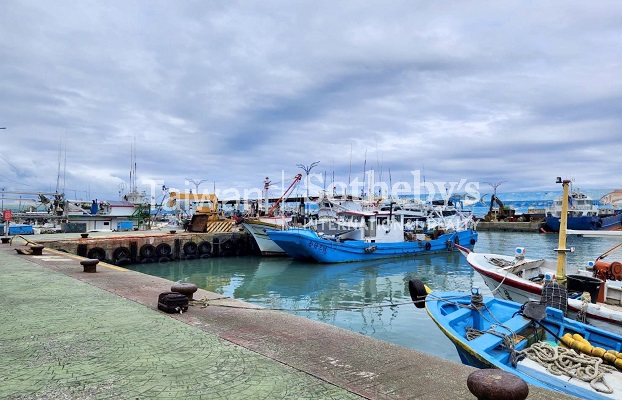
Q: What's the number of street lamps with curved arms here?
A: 3